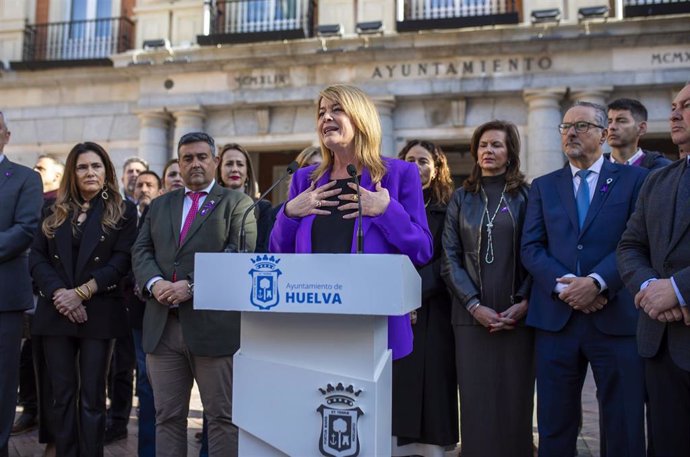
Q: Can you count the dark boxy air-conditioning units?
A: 5